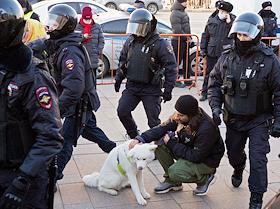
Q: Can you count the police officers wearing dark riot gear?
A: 4